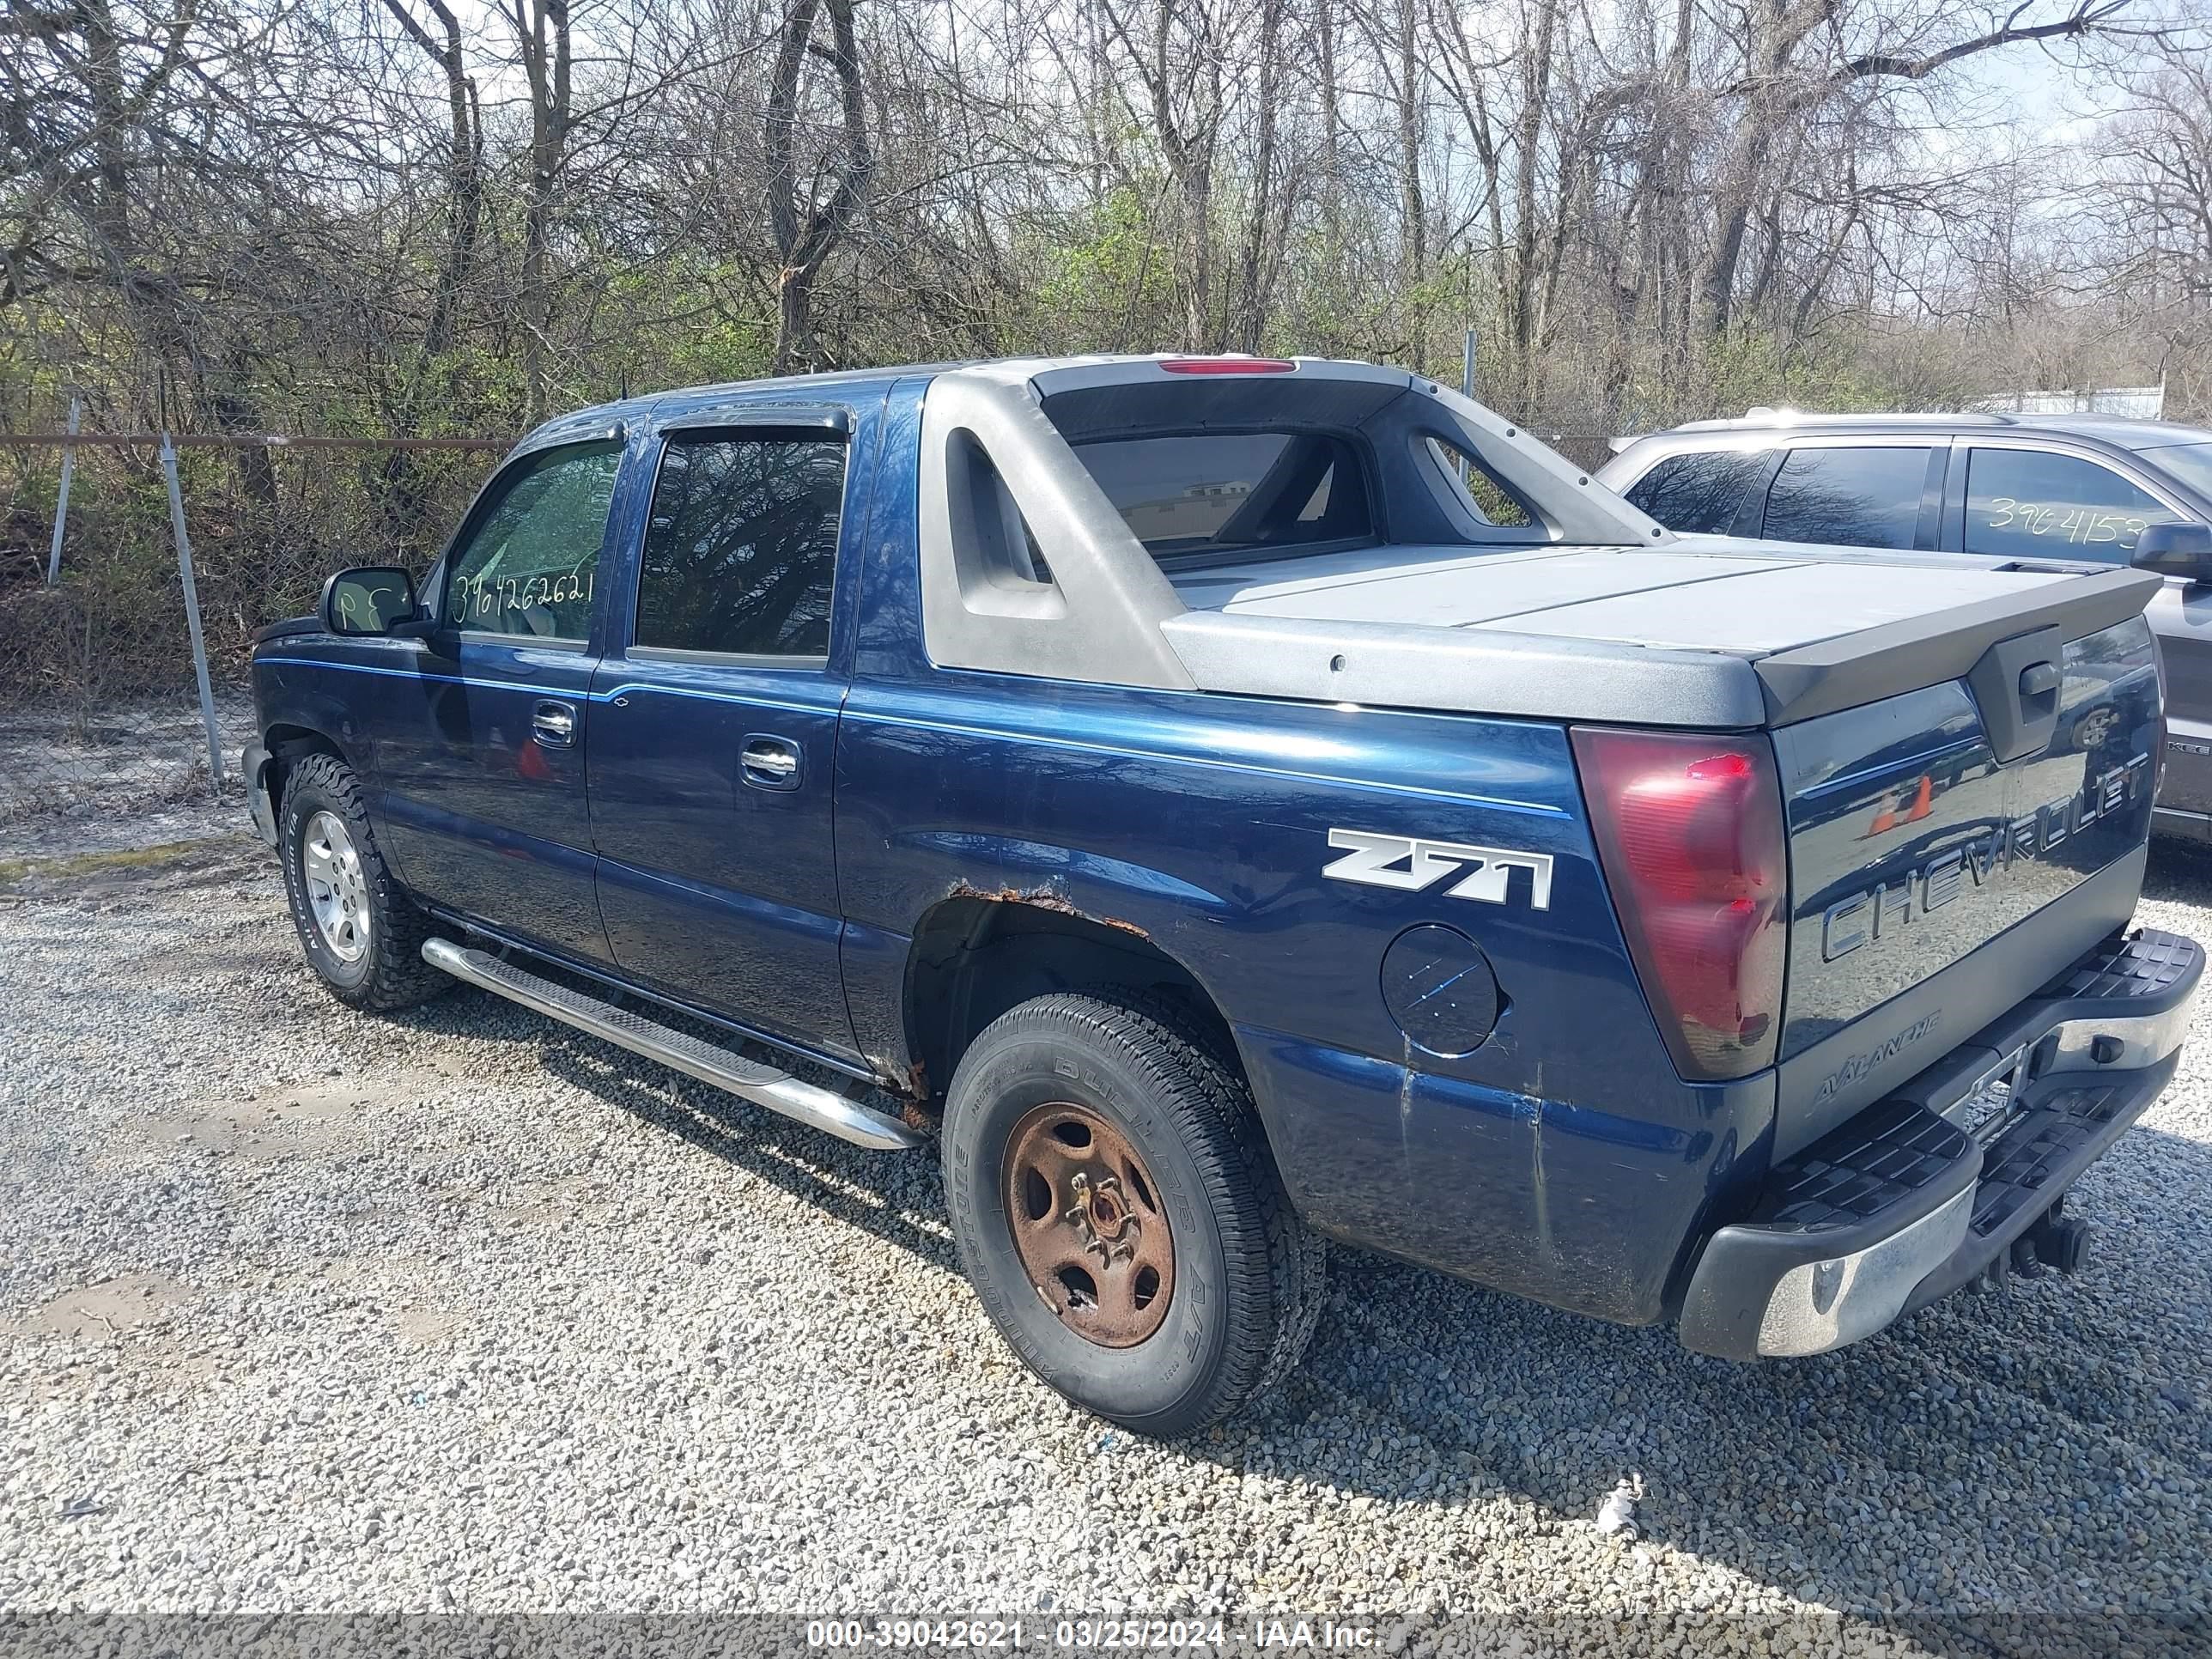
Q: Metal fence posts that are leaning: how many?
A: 2